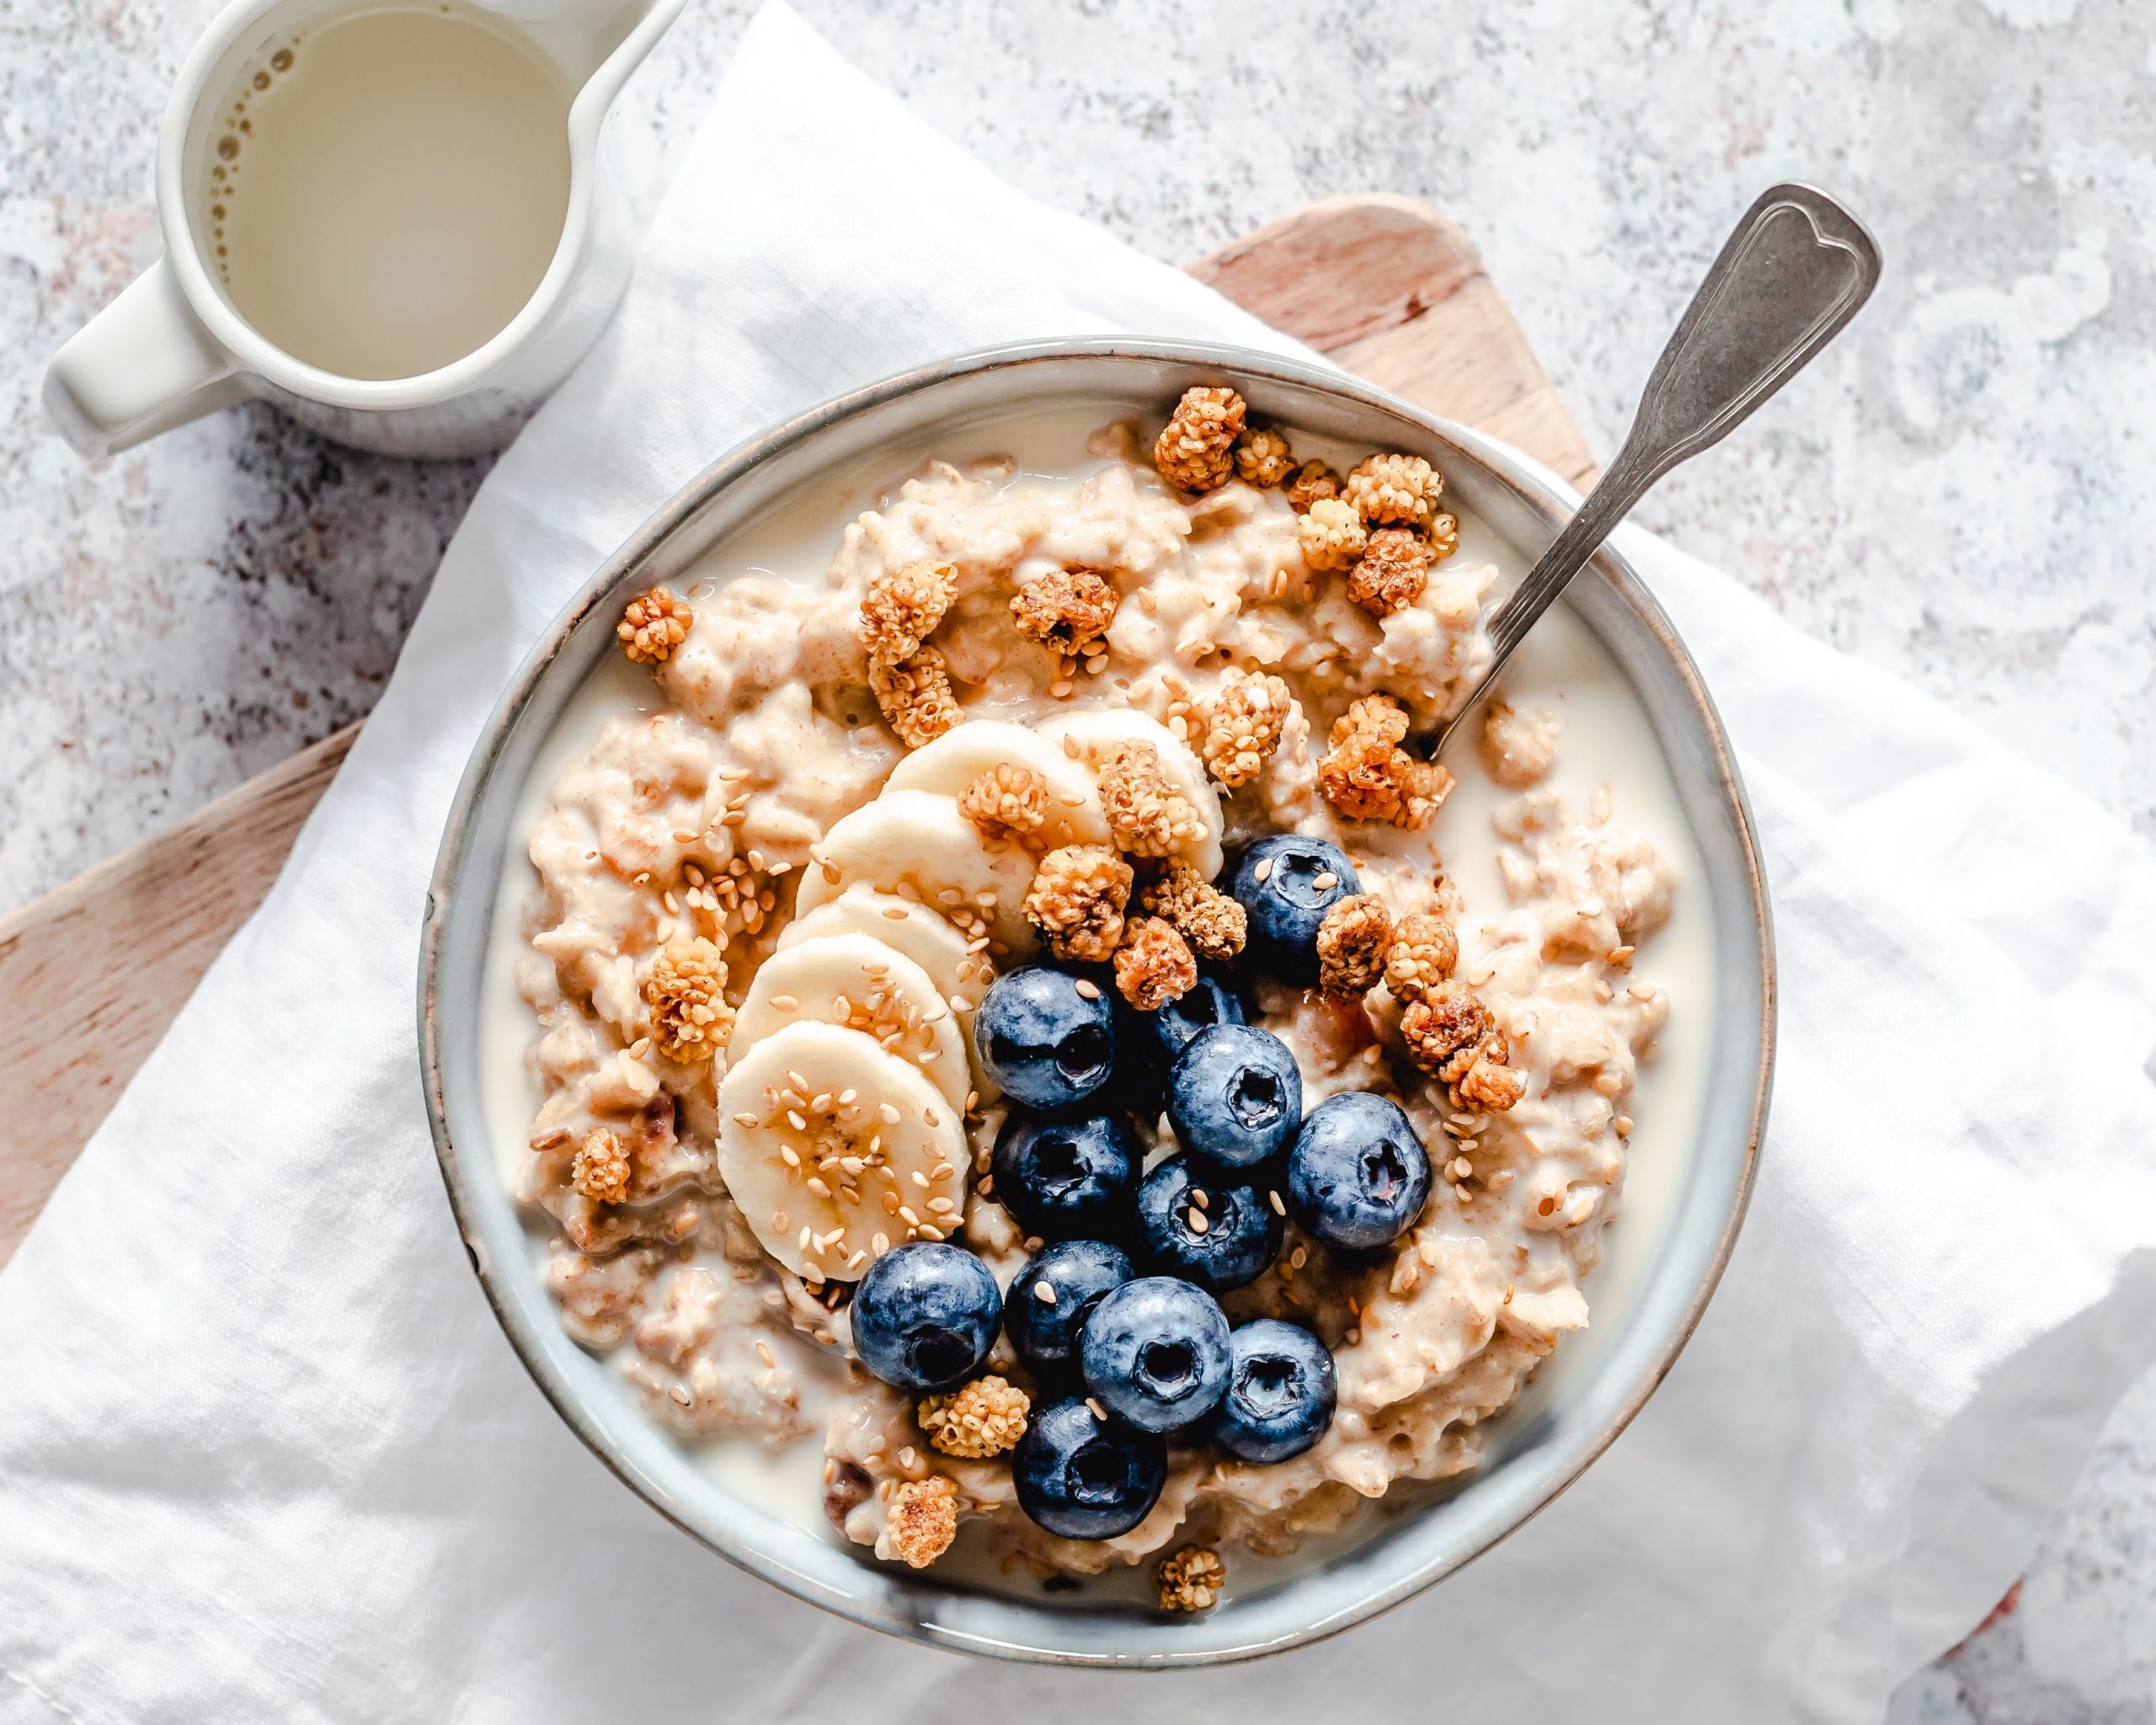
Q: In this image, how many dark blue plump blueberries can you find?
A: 12